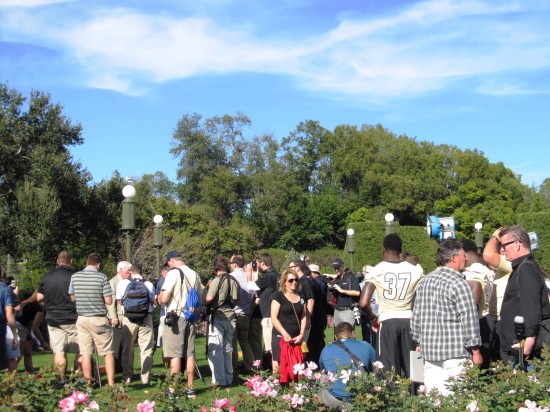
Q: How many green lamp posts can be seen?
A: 5